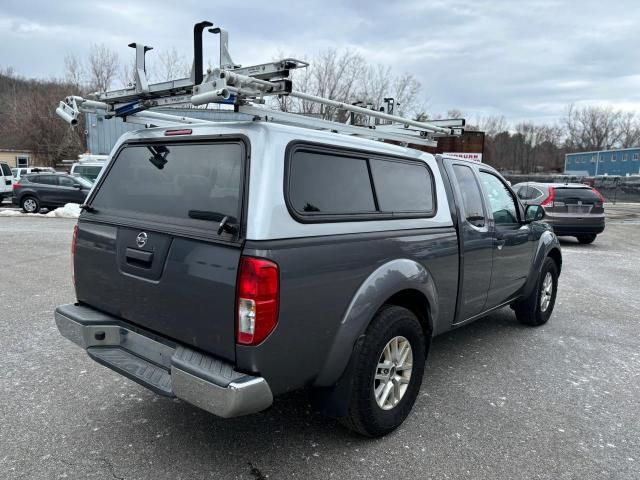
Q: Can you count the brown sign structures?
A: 1